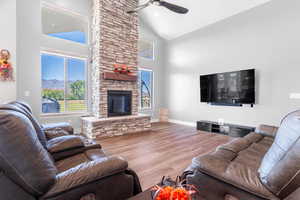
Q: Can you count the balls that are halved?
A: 0